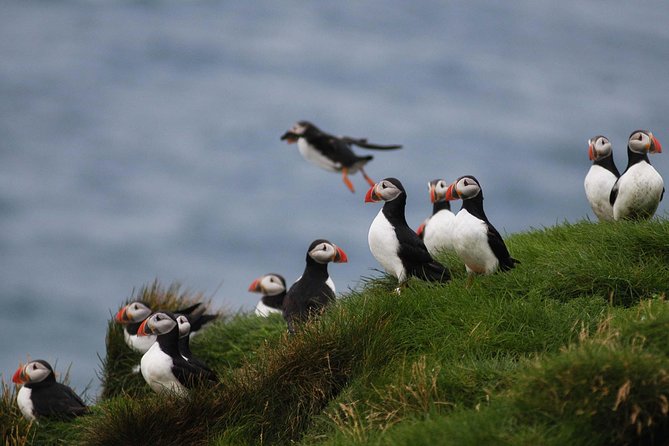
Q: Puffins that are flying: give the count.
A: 1